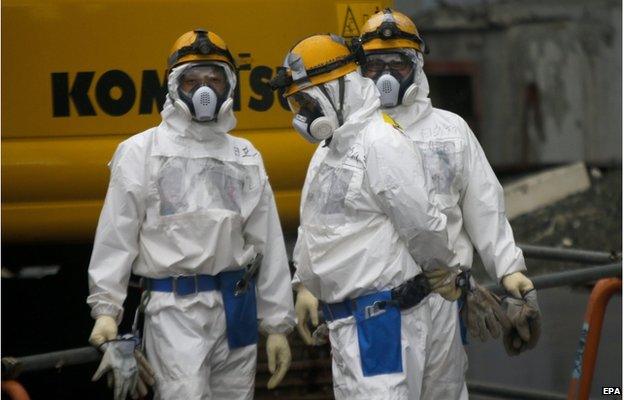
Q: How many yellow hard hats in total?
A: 3